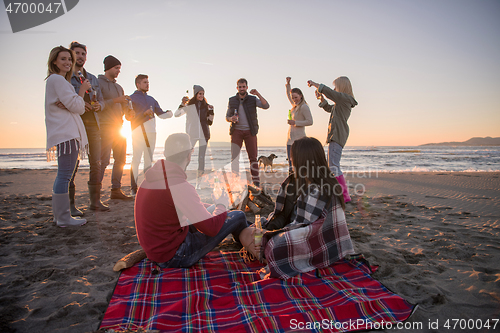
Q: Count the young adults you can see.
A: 10